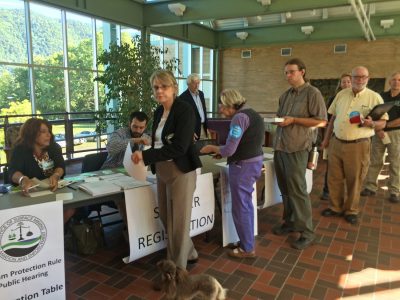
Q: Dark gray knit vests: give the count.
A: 1